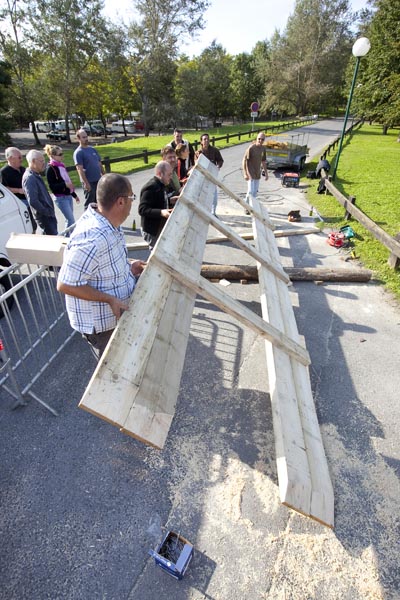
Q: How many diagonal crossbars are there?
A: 3